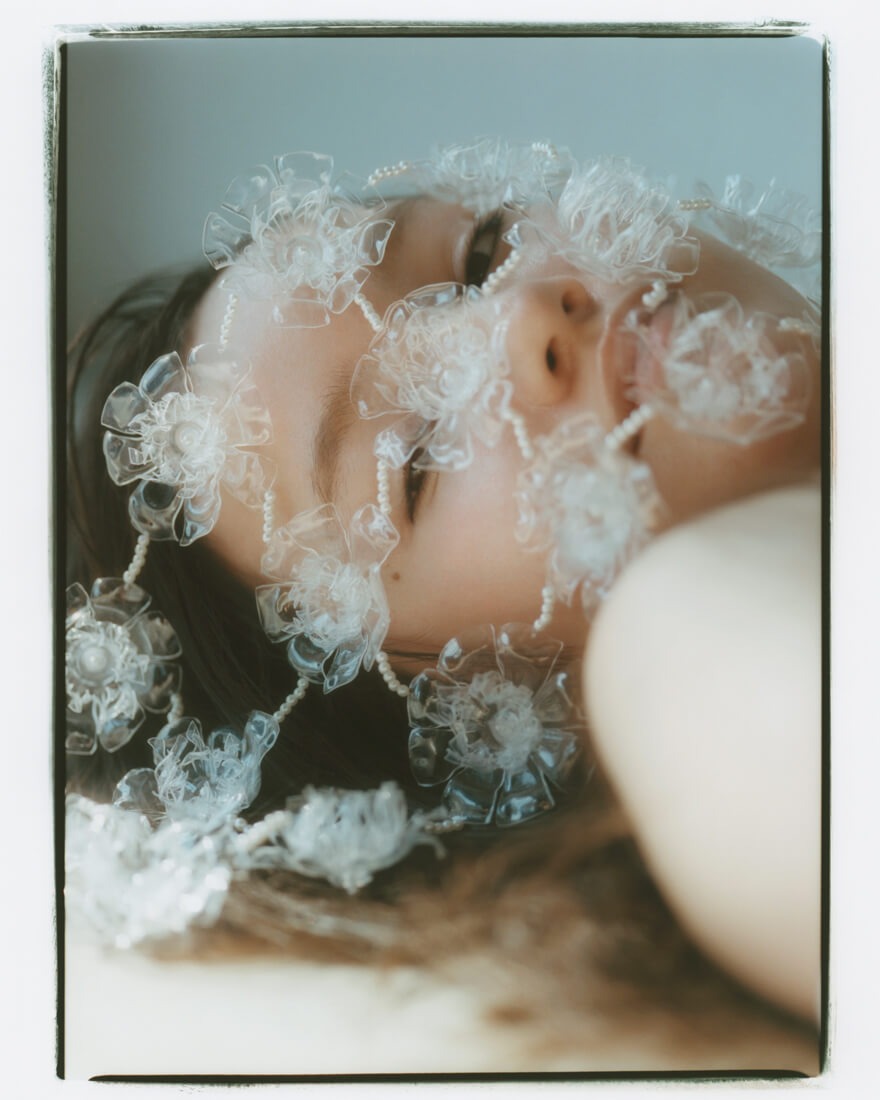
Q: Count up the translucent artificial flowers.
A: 14